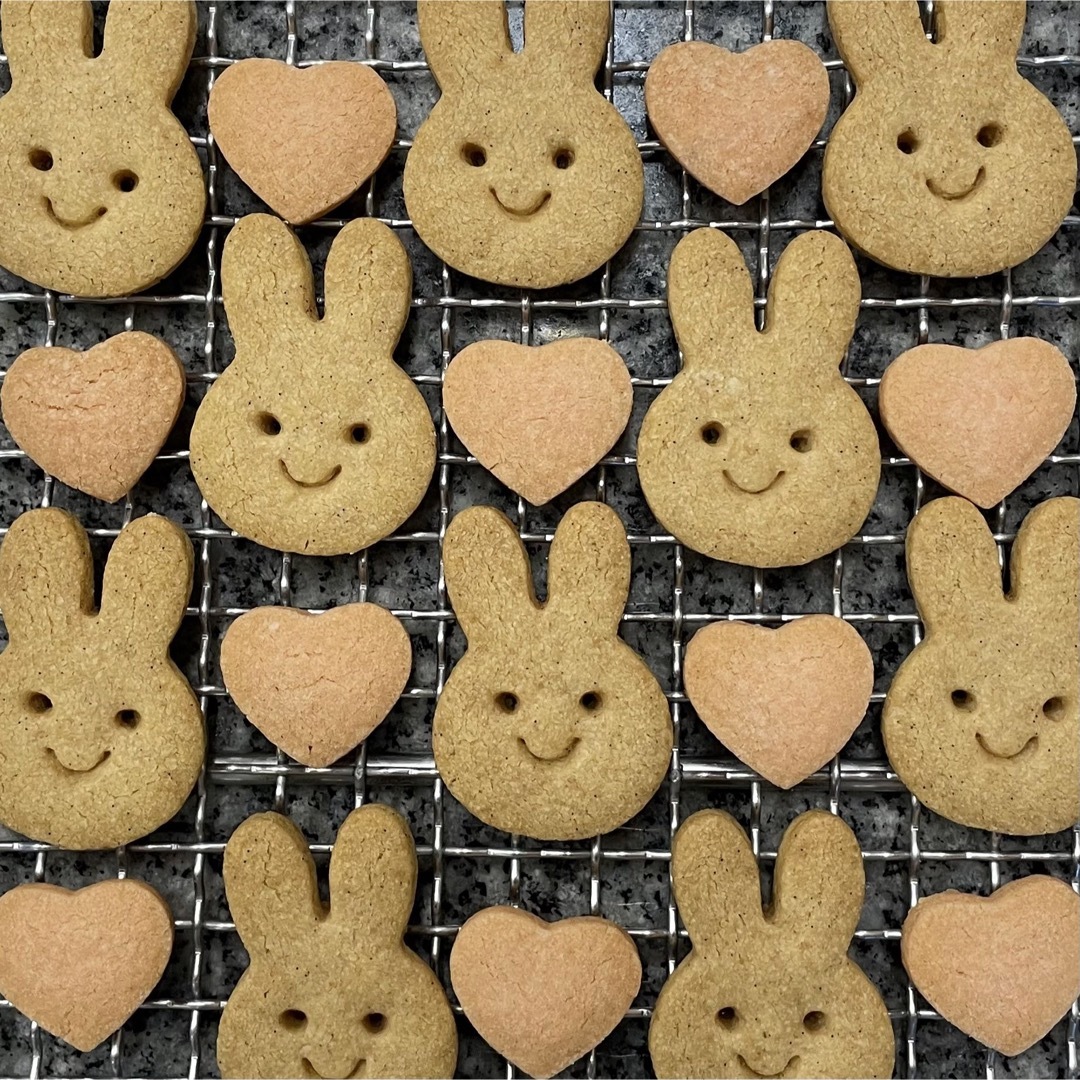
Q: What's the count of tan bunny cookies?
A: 10